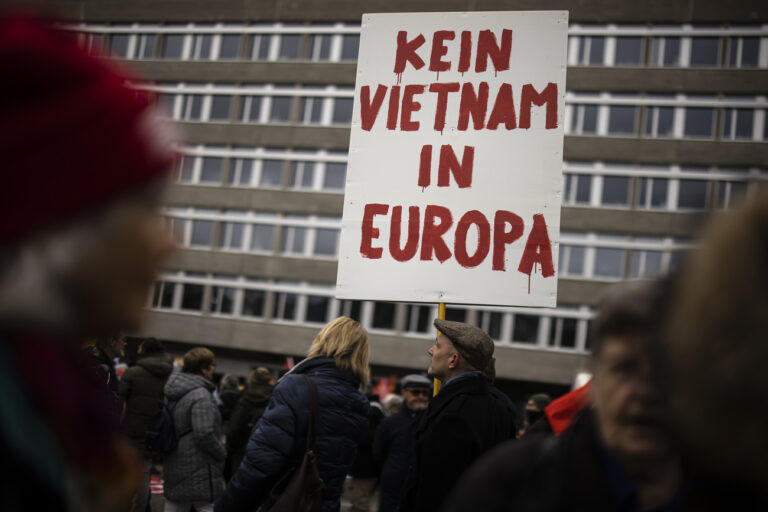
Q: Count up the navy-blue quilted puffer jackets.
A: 1